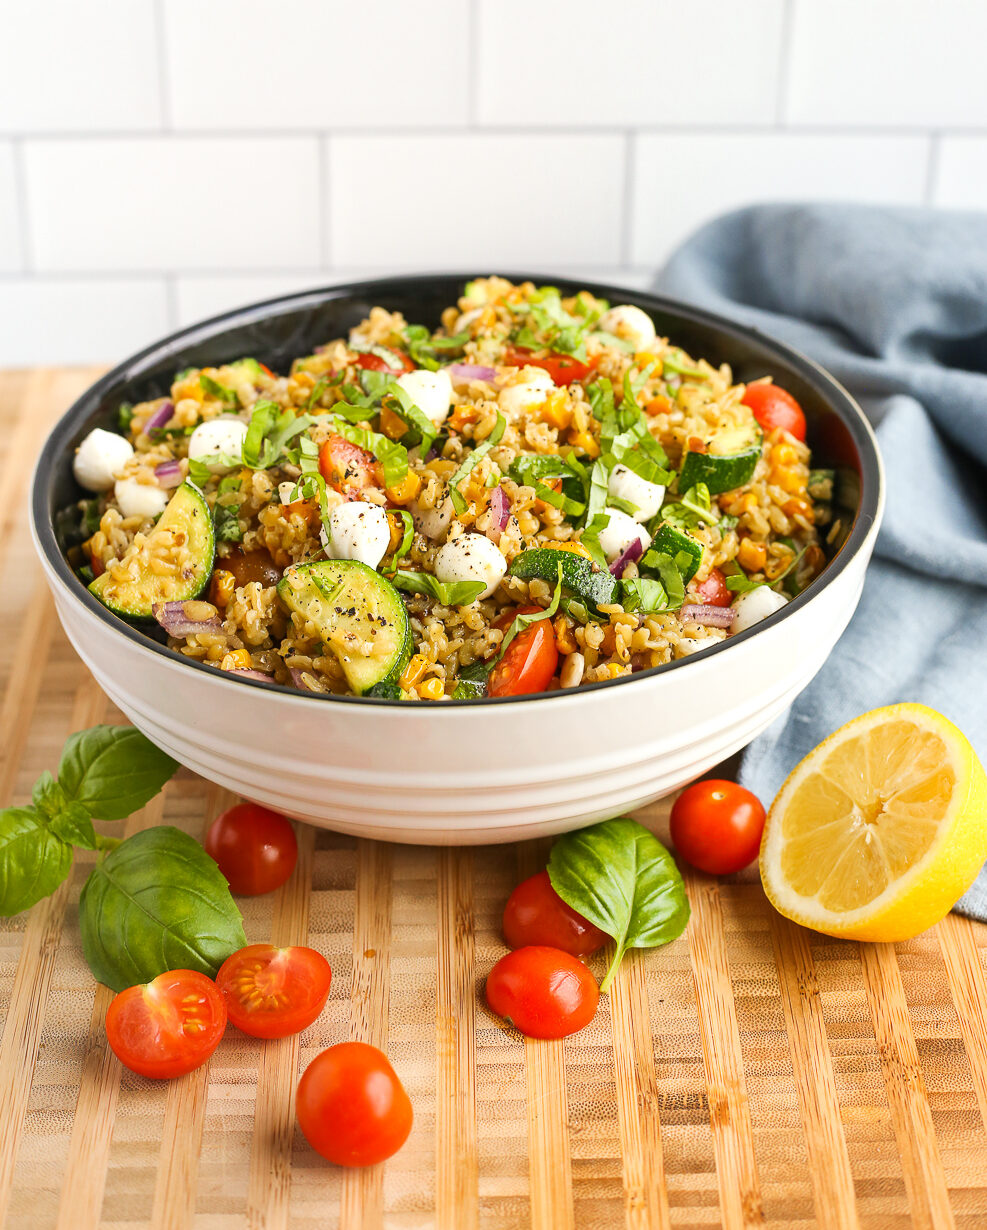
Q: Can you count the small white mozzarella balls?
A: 11